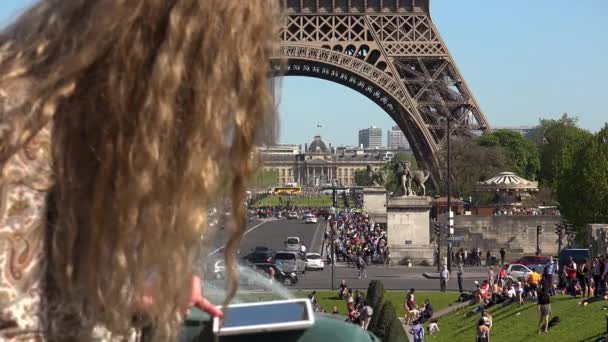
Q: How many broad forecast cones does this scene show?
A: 0